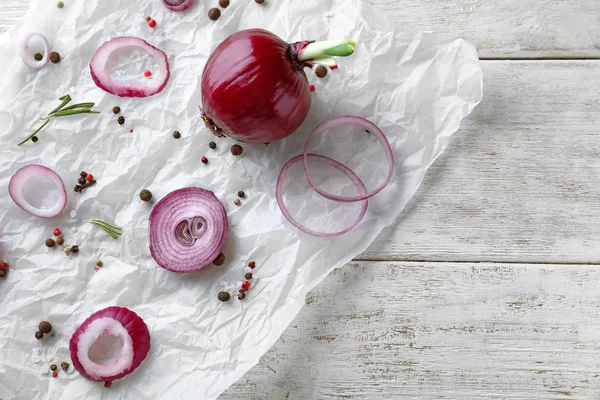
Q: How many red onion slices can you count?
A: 8